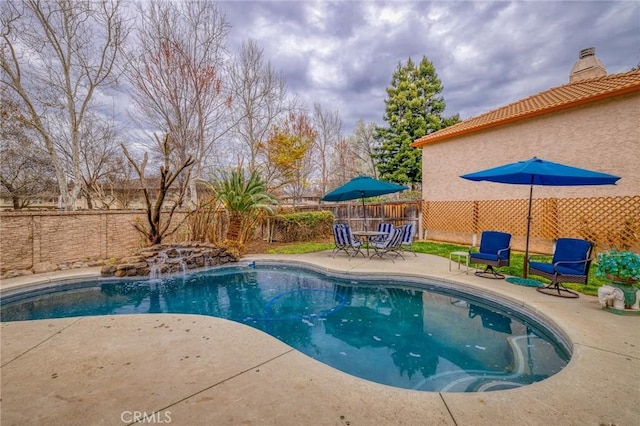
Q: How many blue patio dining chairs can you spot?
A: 4